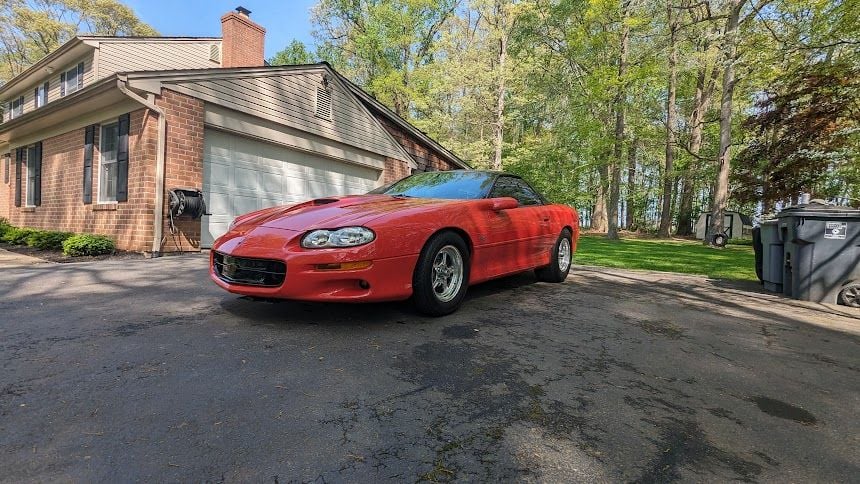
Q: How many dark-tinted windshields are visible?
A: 1